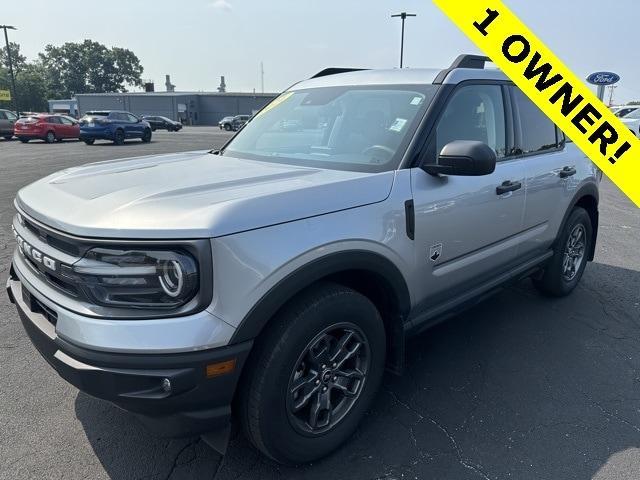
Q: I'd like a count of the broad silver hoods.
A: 1